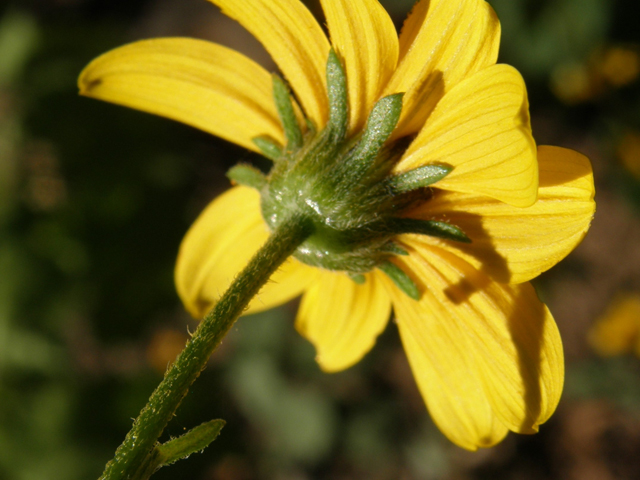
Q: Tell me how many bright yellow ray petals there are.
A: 10